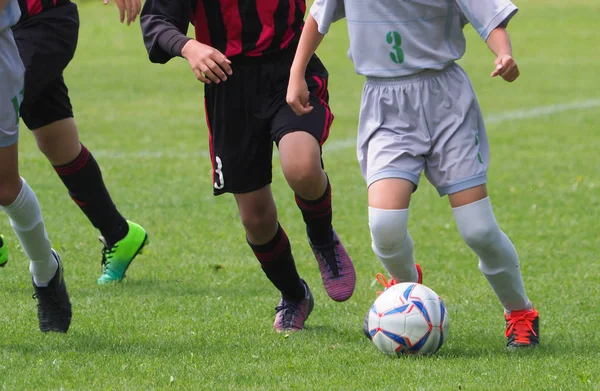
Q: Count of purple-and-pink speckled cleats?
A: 2